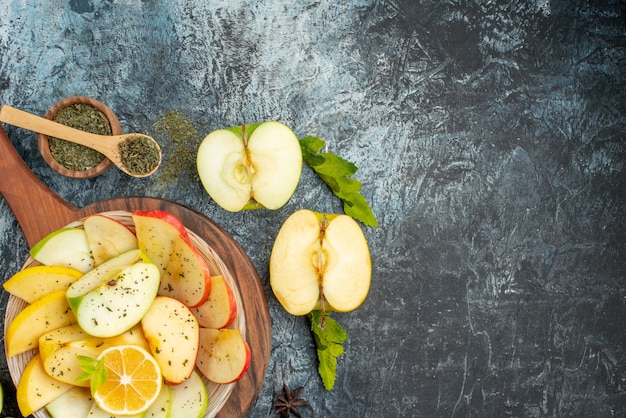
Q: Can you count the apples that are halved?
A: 2